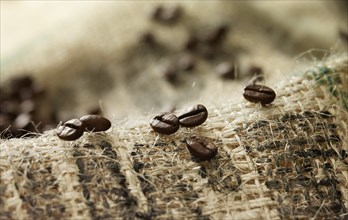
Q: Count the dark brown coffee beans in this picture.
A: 6